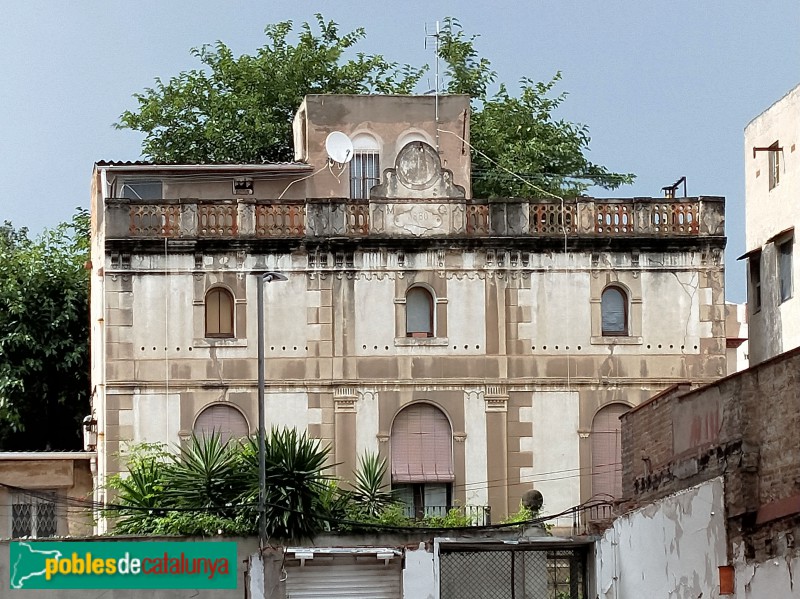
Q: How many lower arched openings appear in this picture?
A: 3